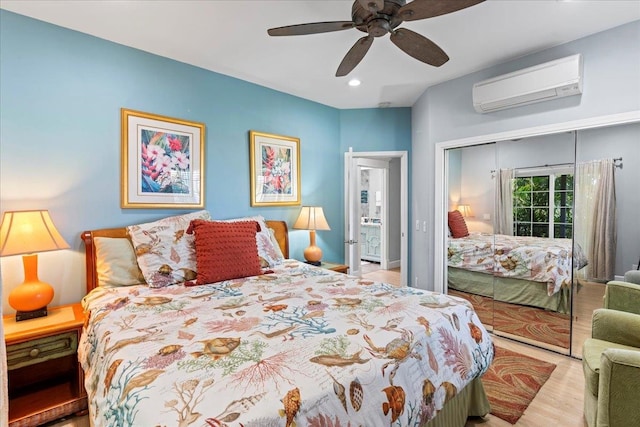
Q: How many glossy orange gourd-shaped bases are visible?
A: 2